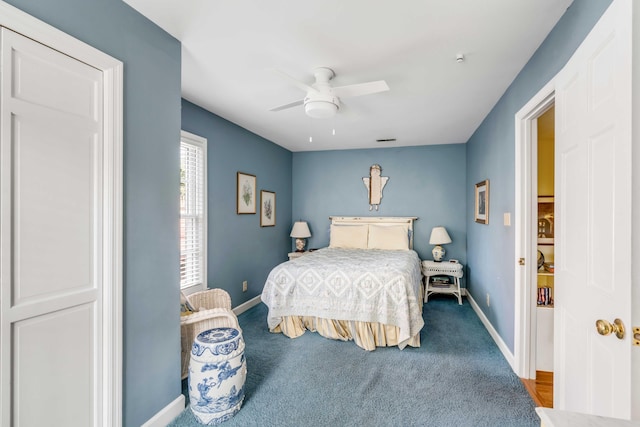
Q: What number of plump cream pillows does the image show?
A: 2